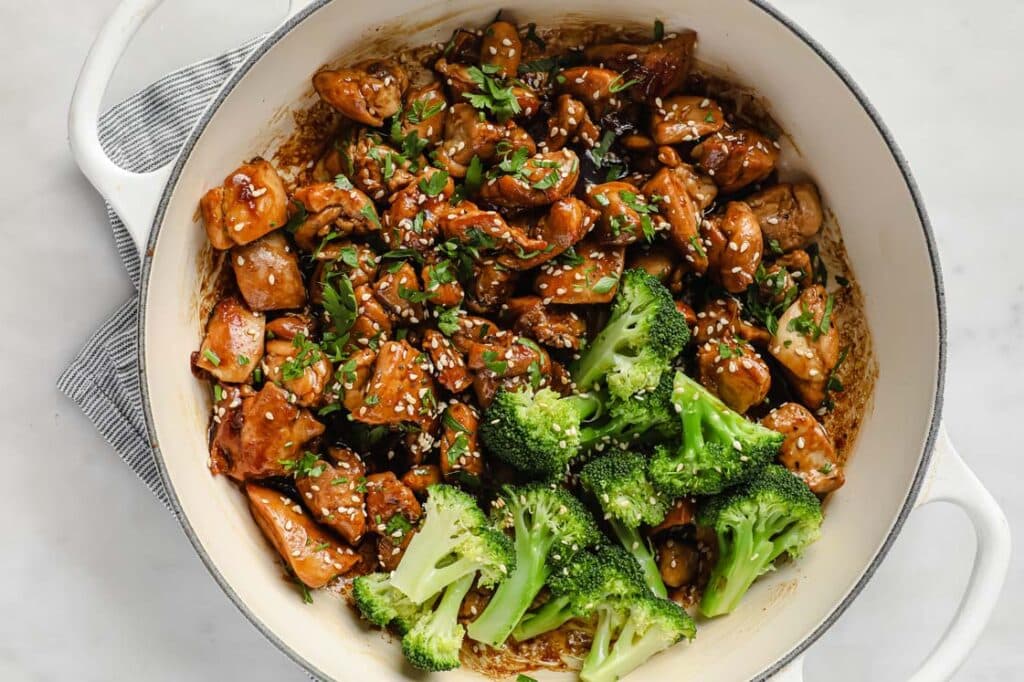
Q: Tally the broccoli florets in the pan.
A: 12